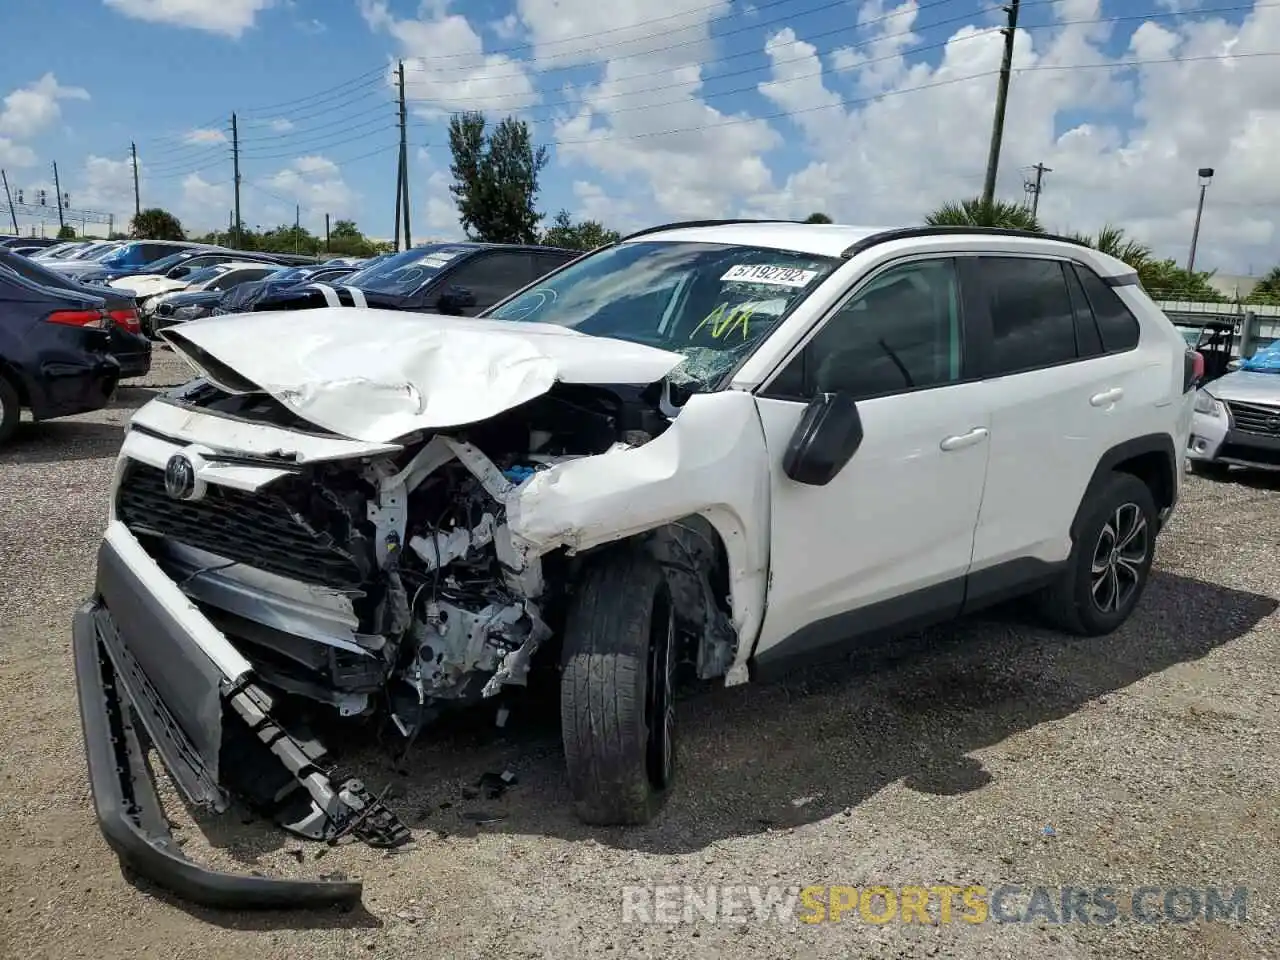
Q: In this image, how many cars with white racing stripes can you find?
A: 1